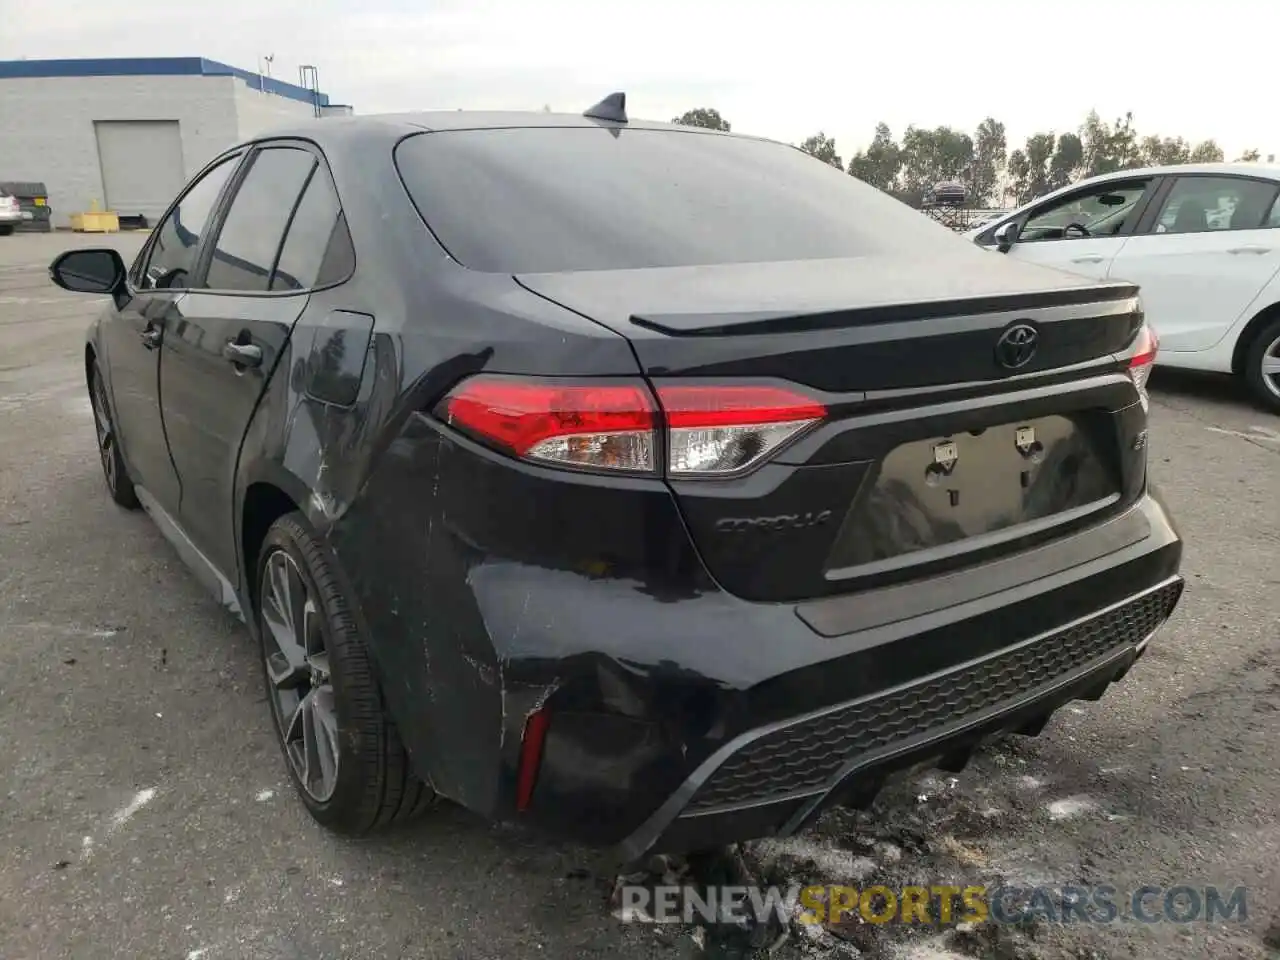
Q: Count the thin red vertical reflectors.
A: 1